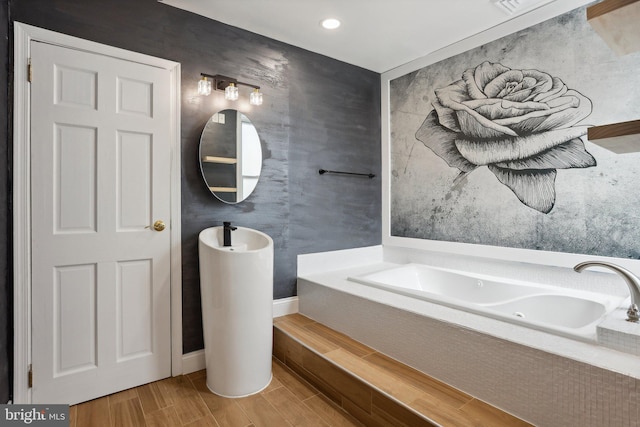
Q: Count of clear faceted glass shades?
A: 3